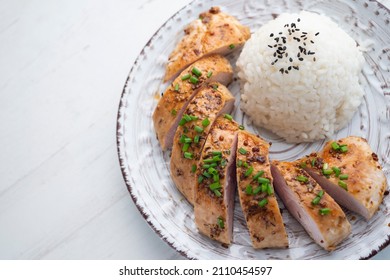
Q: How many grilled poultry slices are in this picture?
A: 7